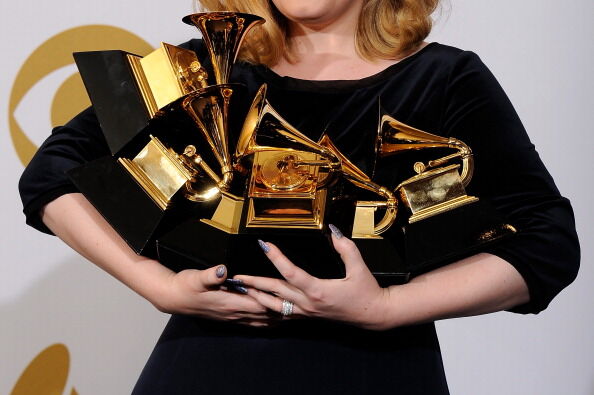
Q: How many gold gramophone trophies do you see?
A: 6